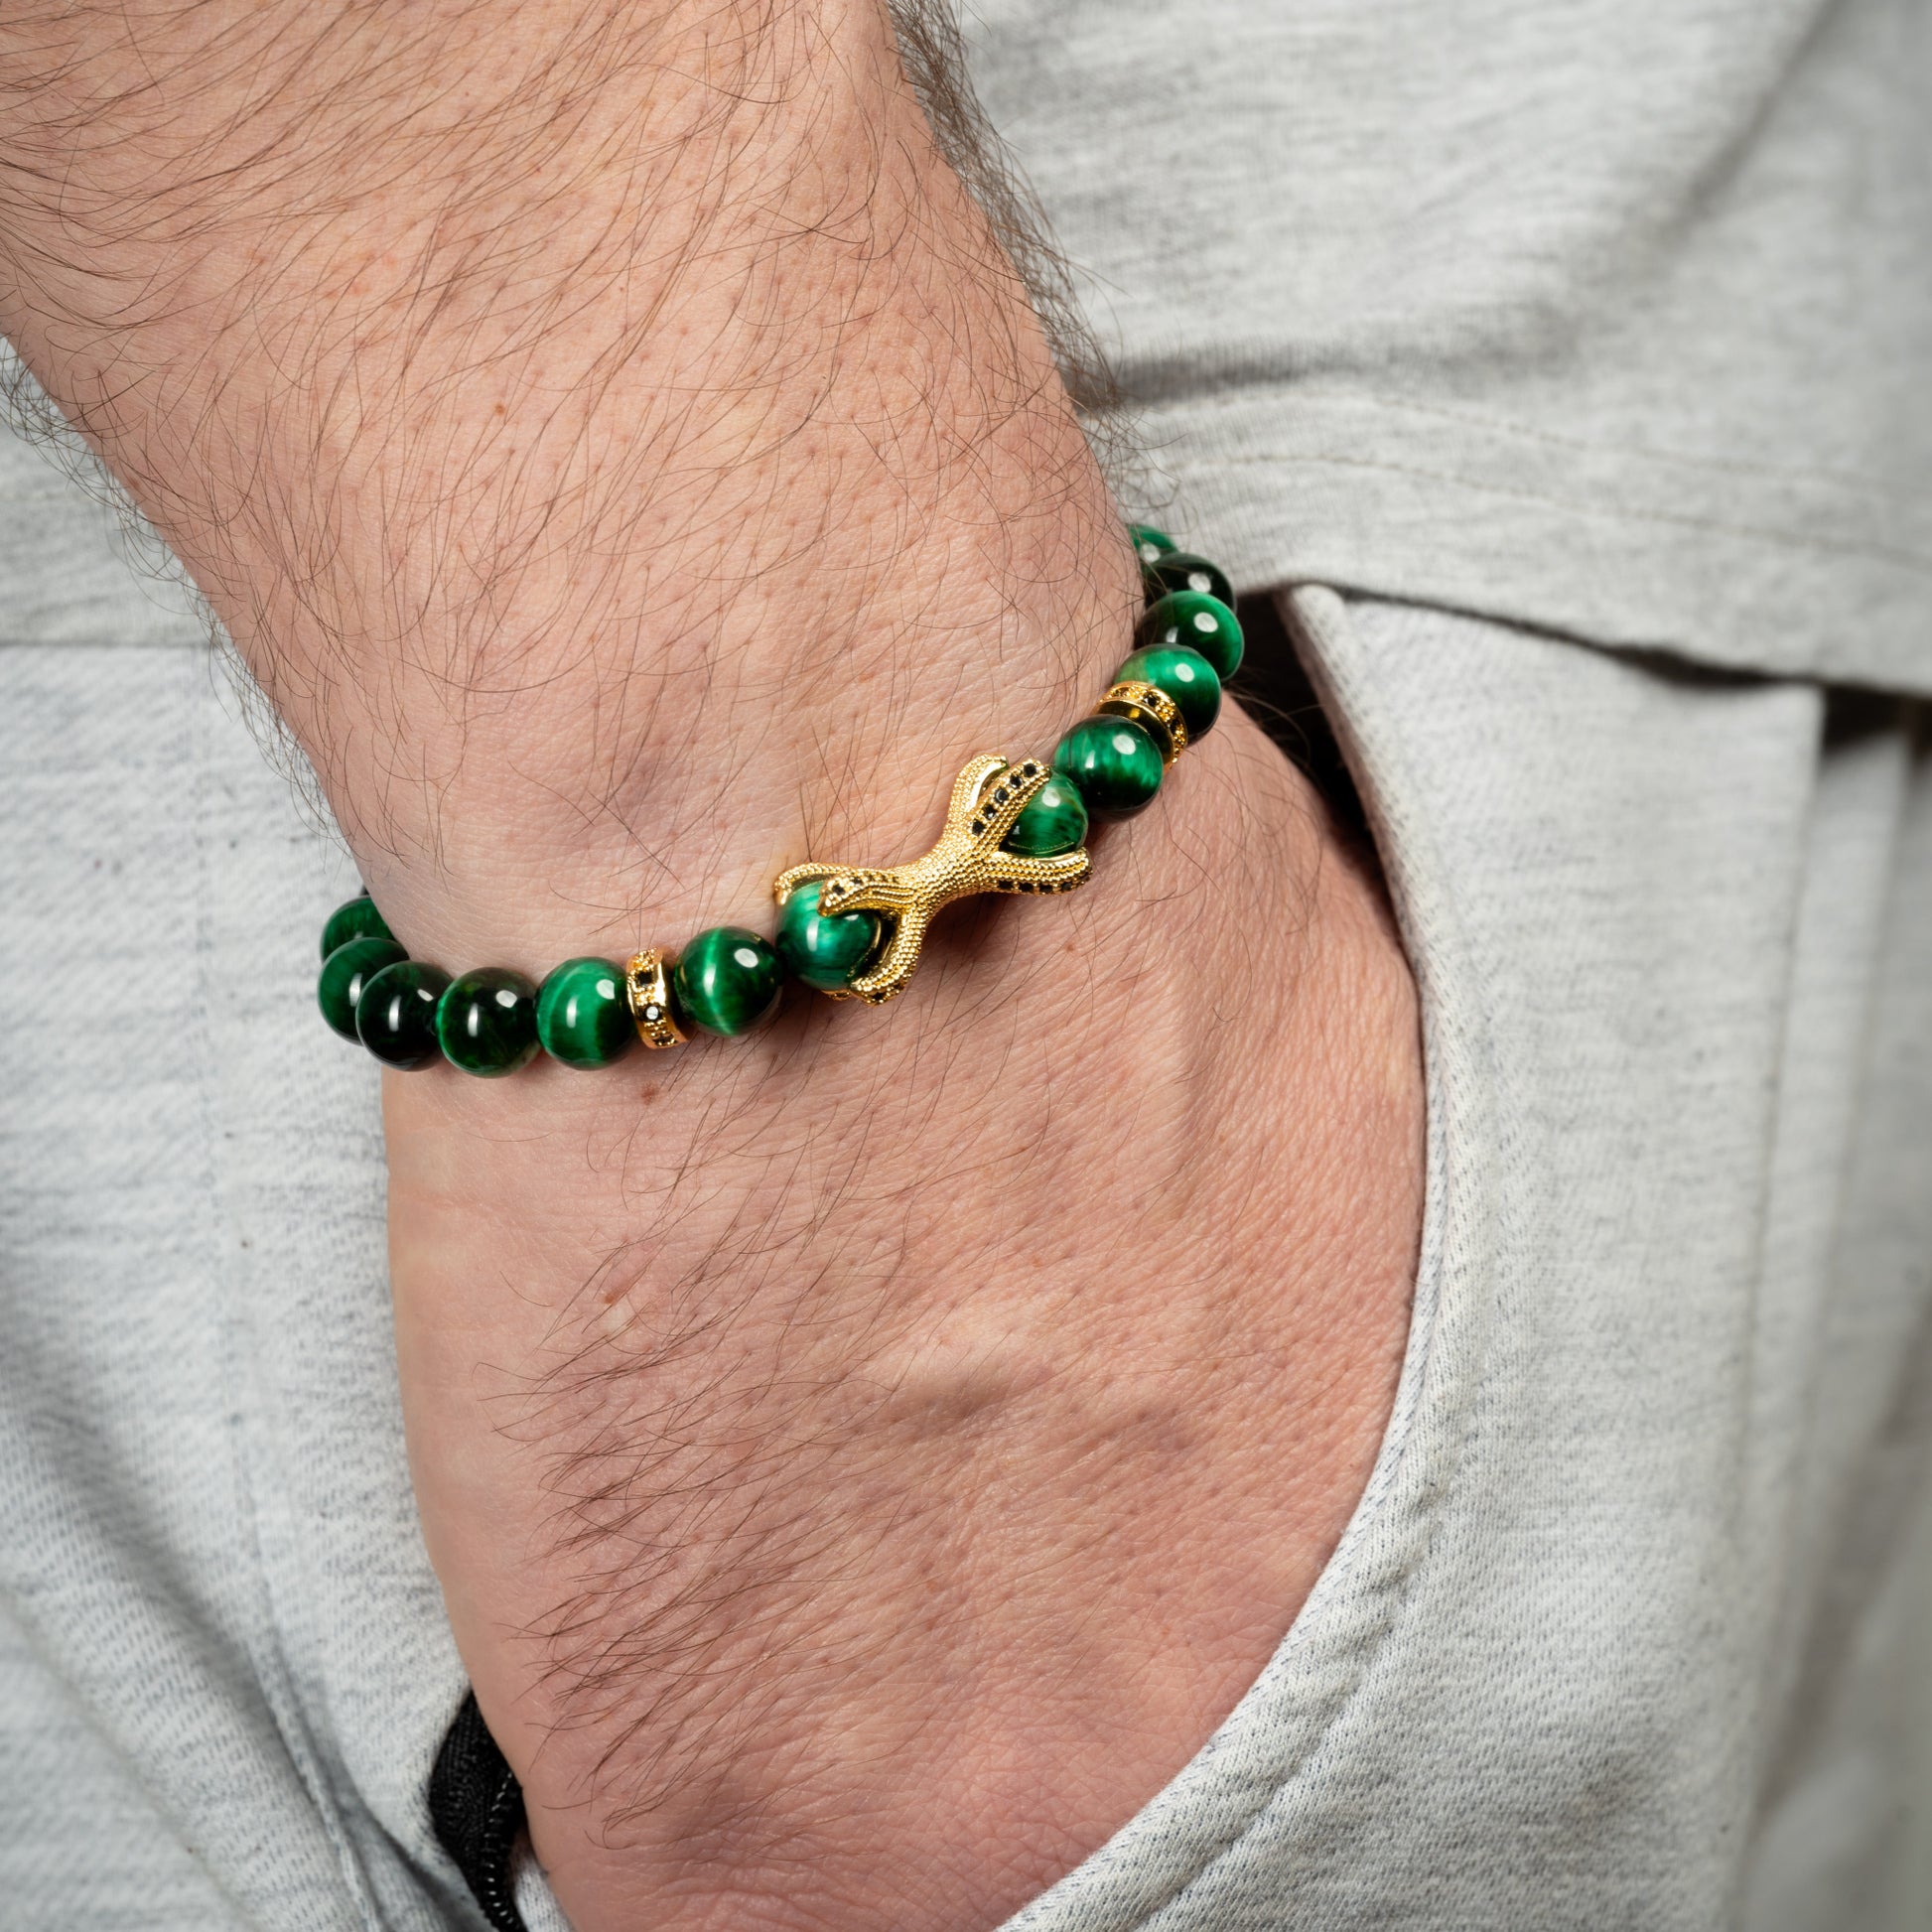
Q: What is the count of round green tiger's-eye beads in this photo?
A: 13